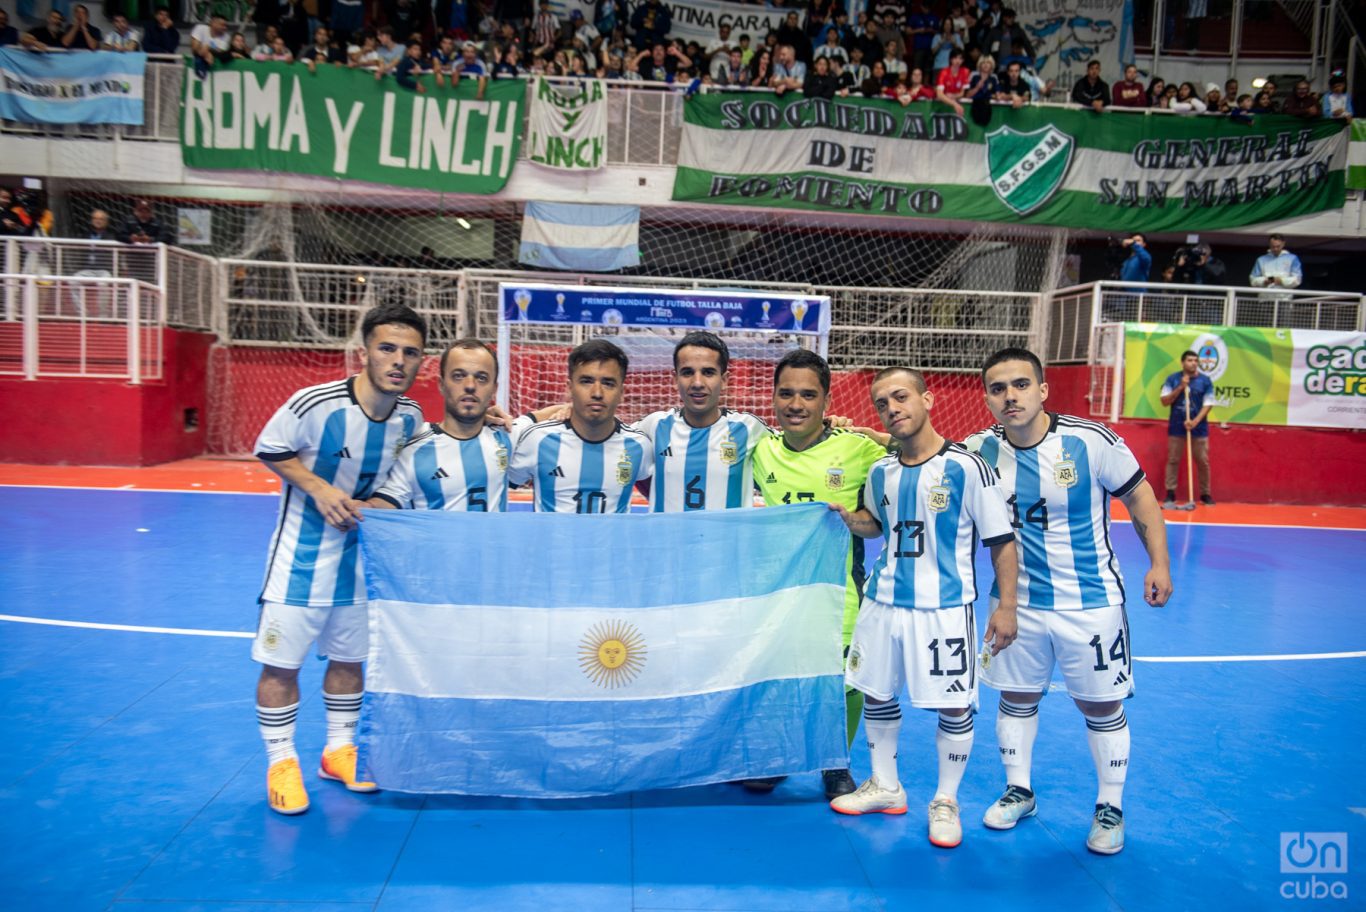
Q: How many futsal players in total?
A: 7